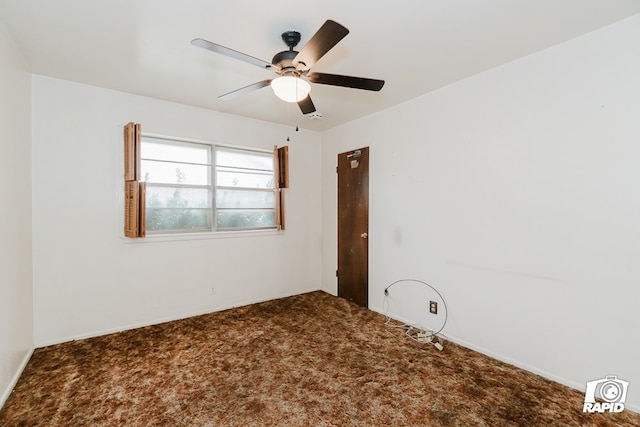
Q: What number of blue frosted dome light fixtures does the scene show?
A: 0